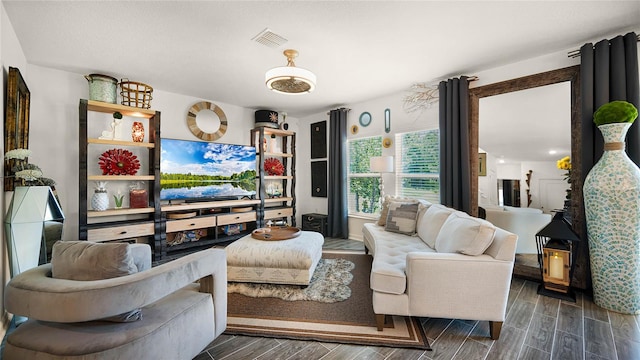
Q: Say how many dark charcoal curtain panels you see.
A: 3